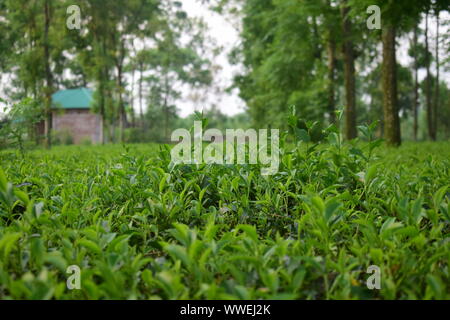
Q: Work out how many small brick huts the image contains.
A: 1